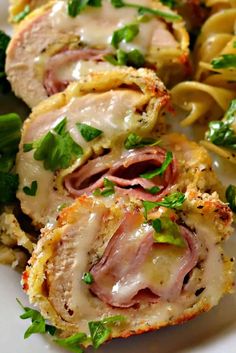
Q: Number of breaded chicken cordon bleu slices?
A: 3